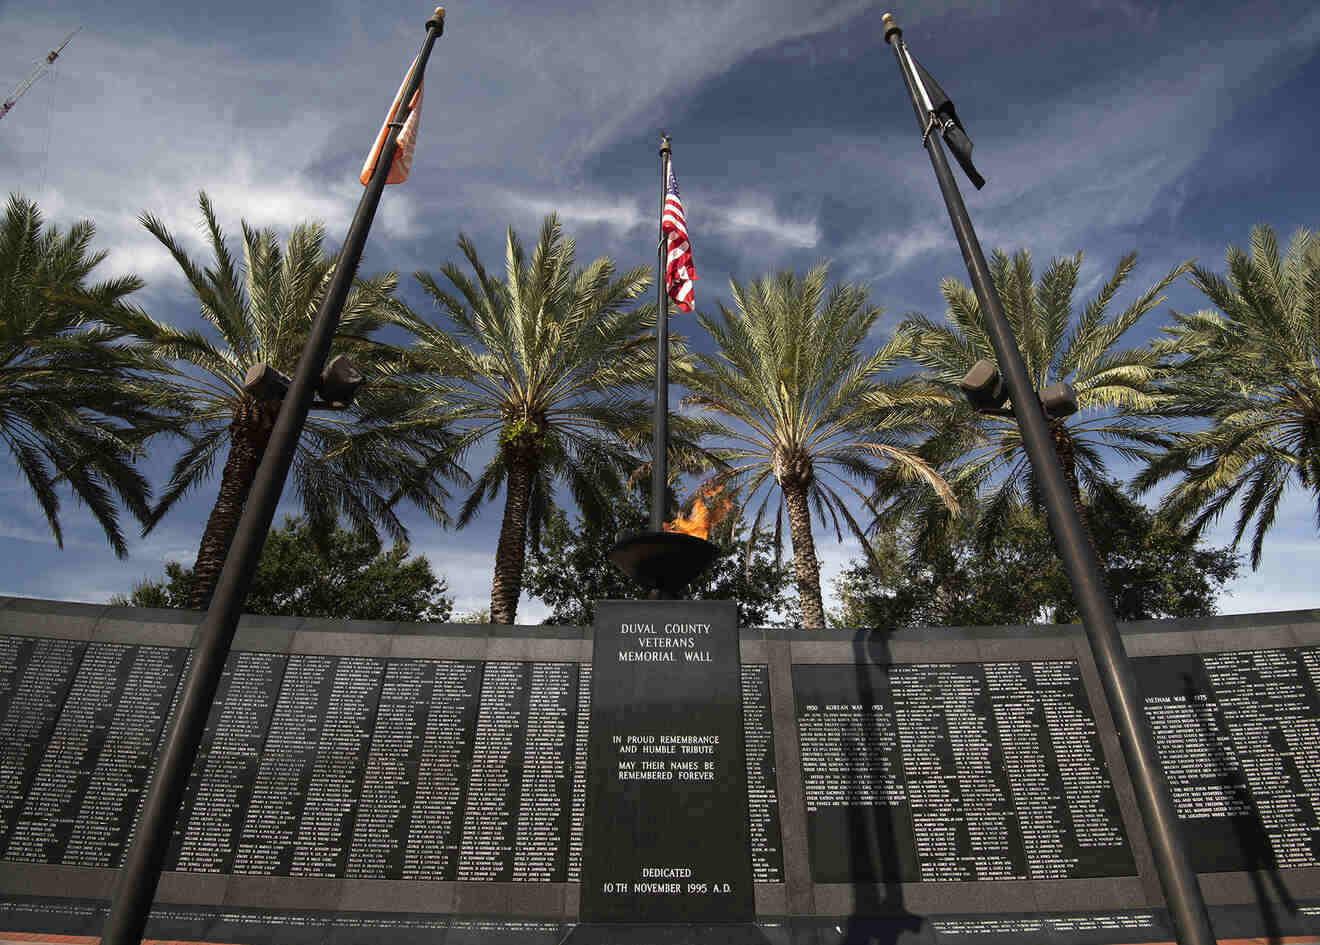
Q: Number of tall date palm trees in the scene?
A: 6